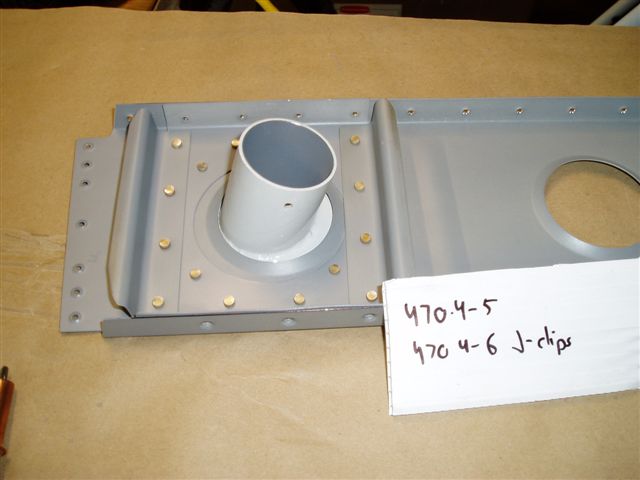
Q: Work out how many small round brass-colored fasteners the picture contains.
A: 14